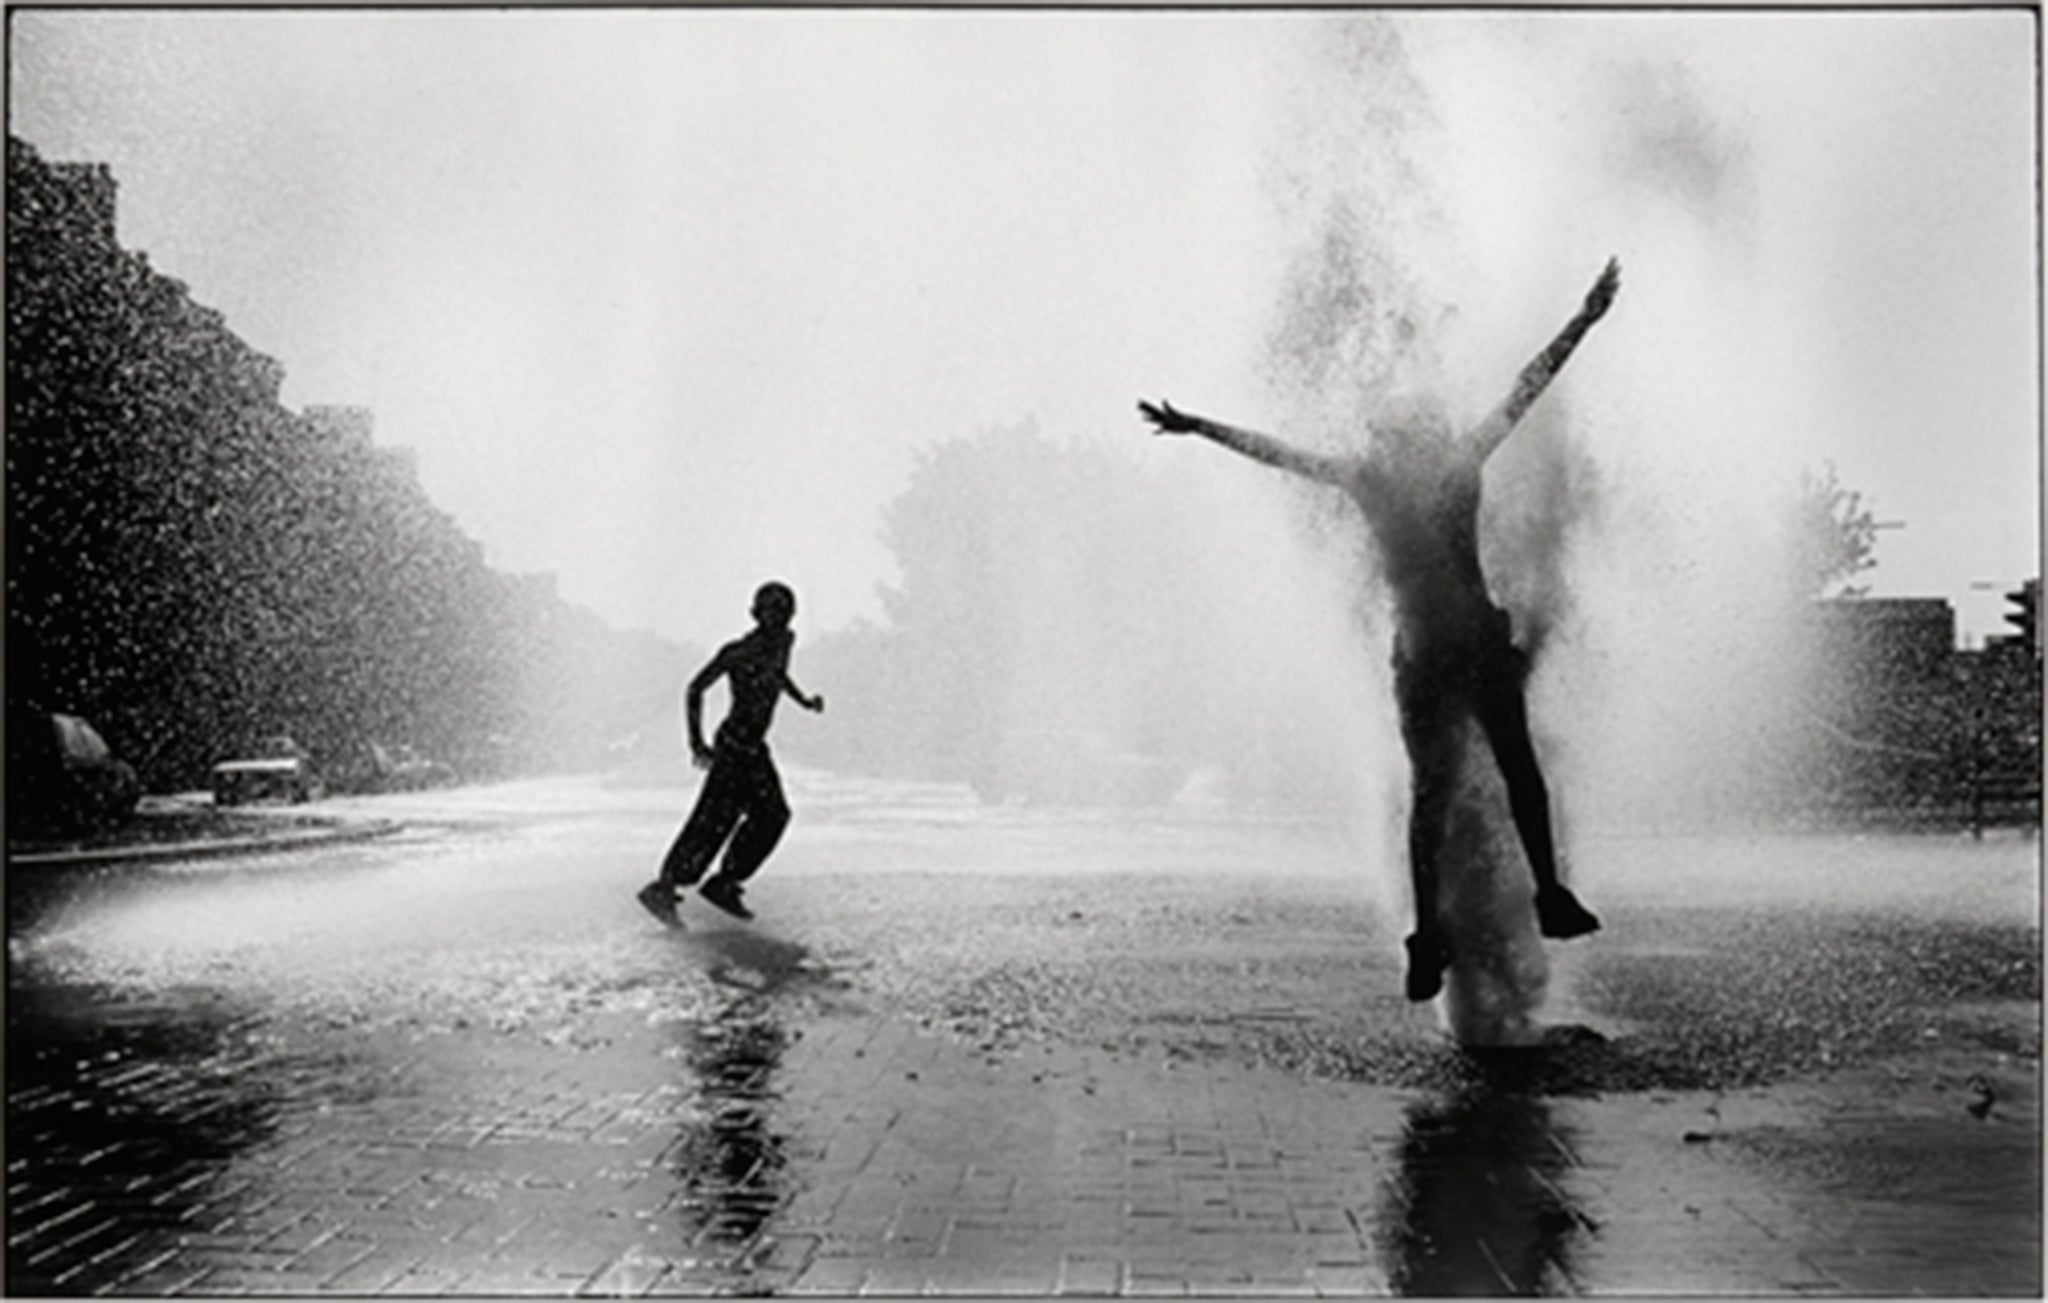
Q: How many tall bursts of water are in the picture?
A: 1